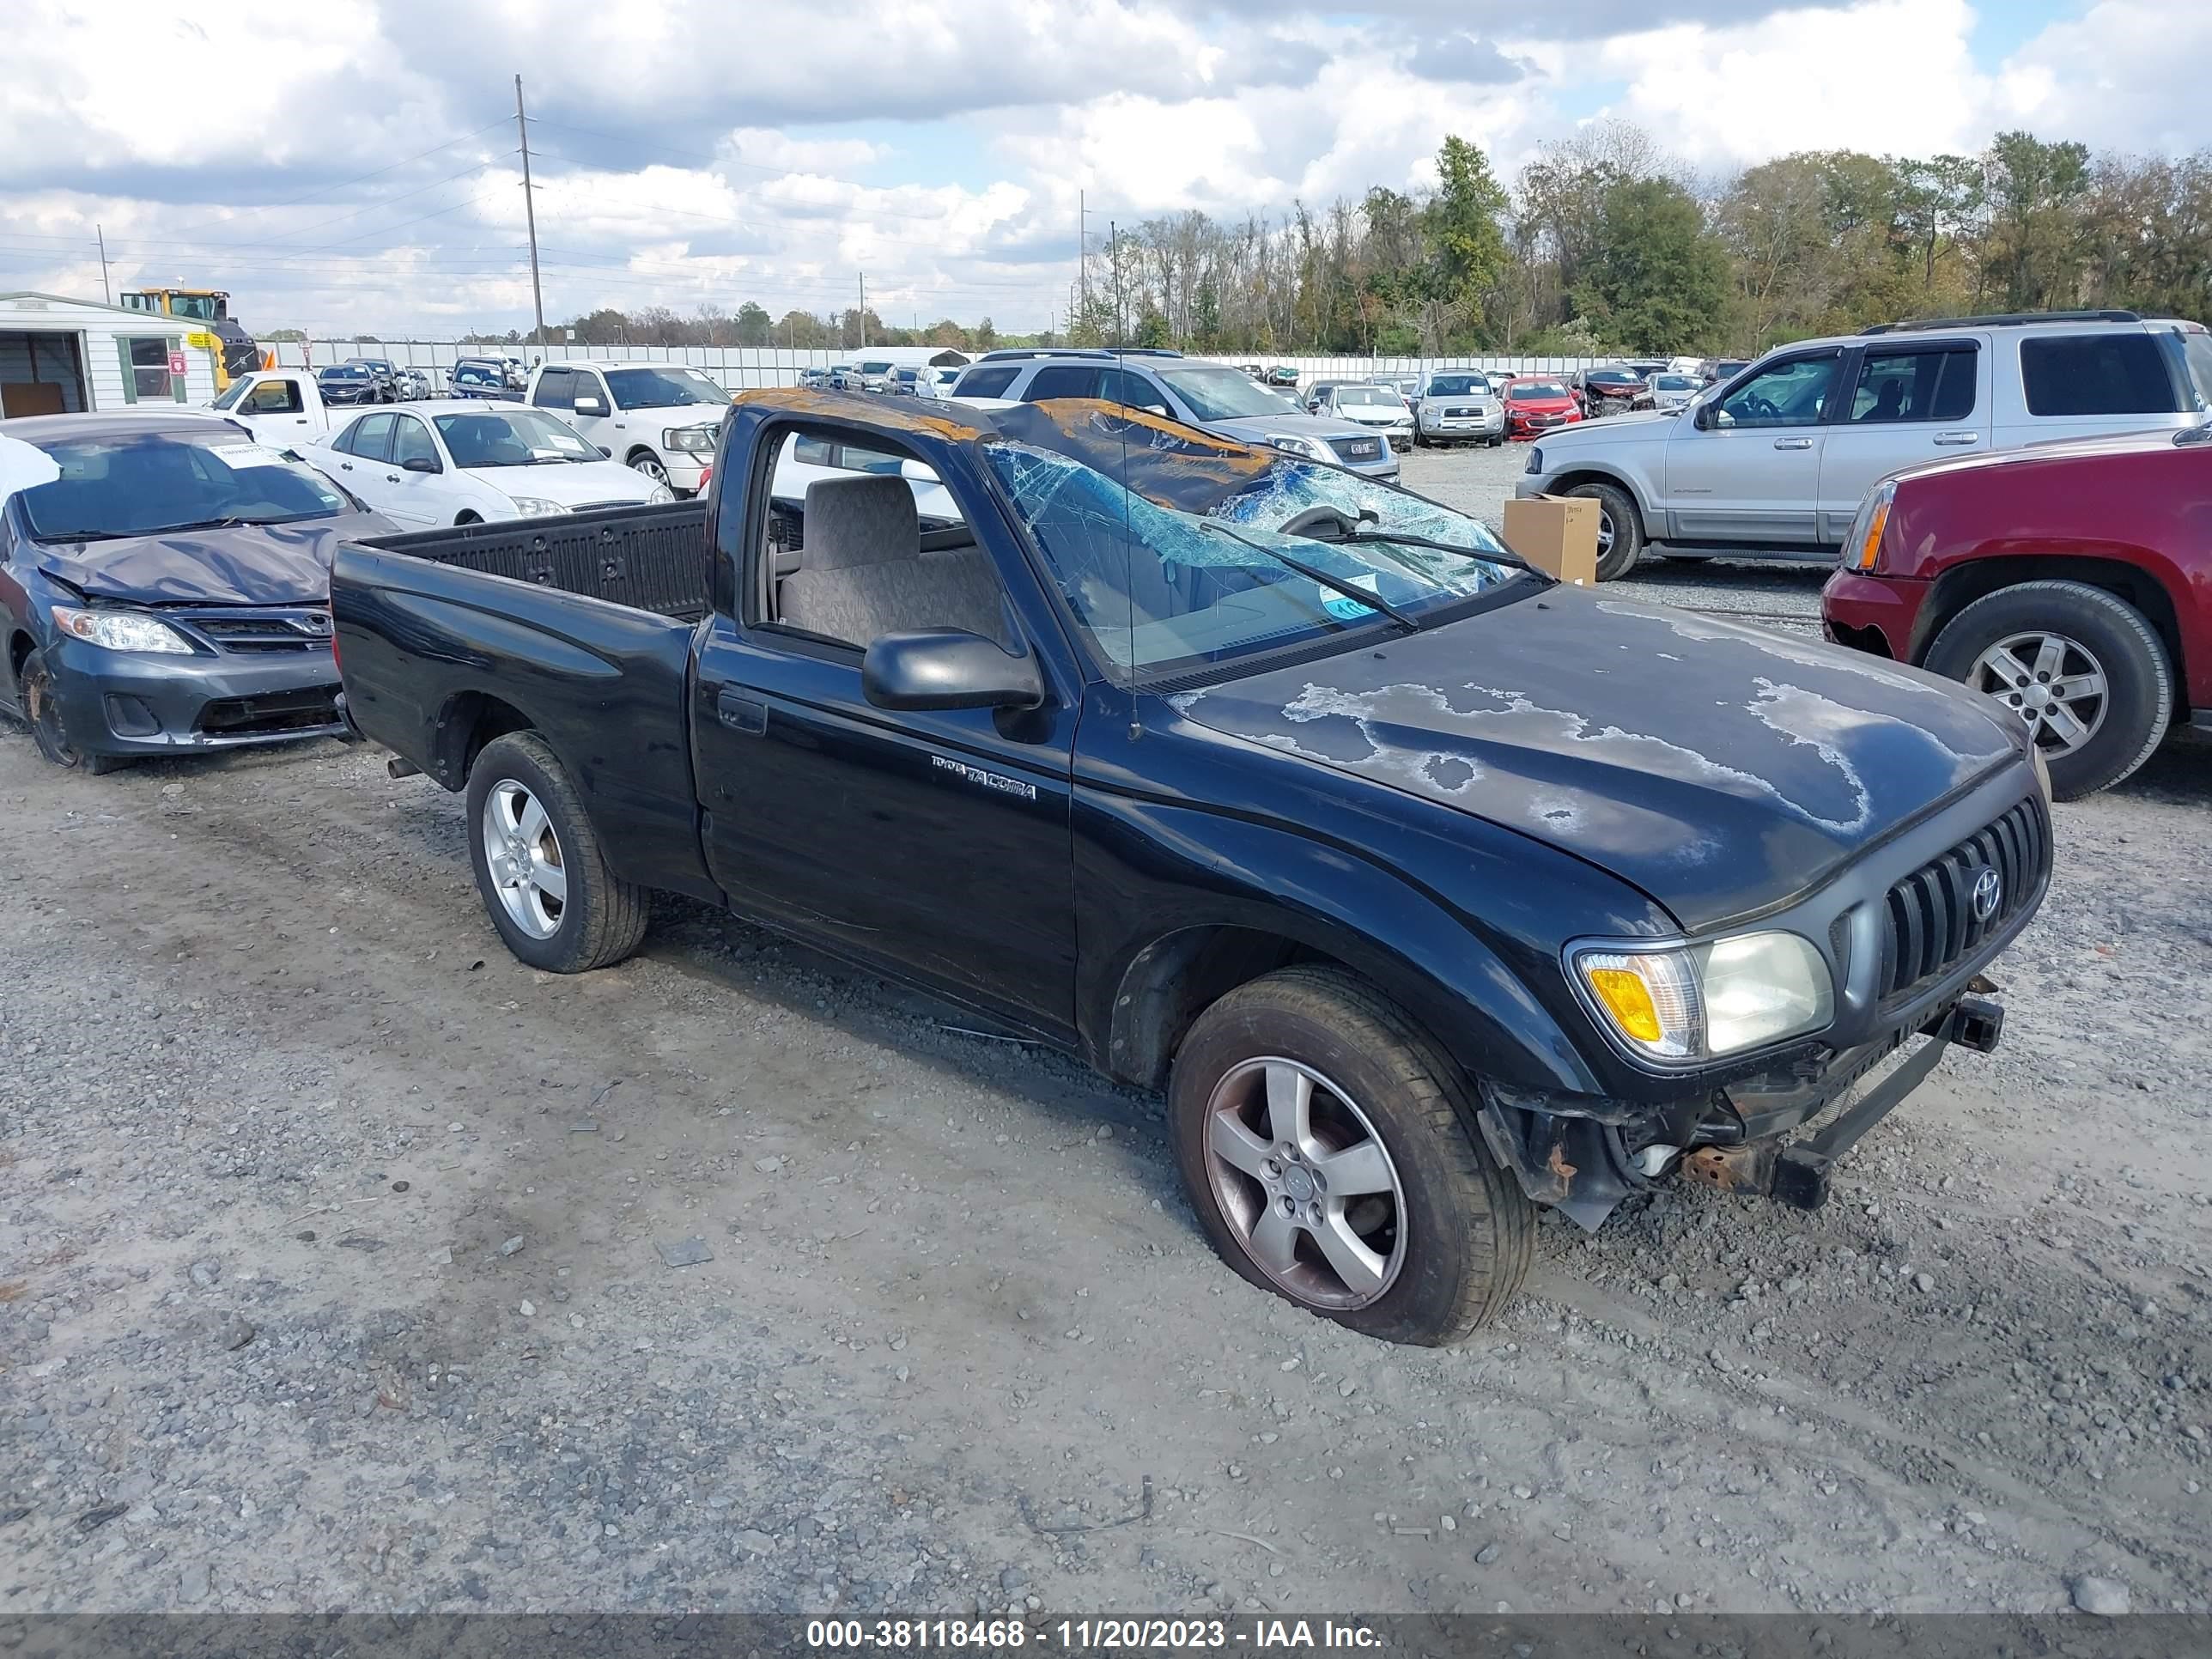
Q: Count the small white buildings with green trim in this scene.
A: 1